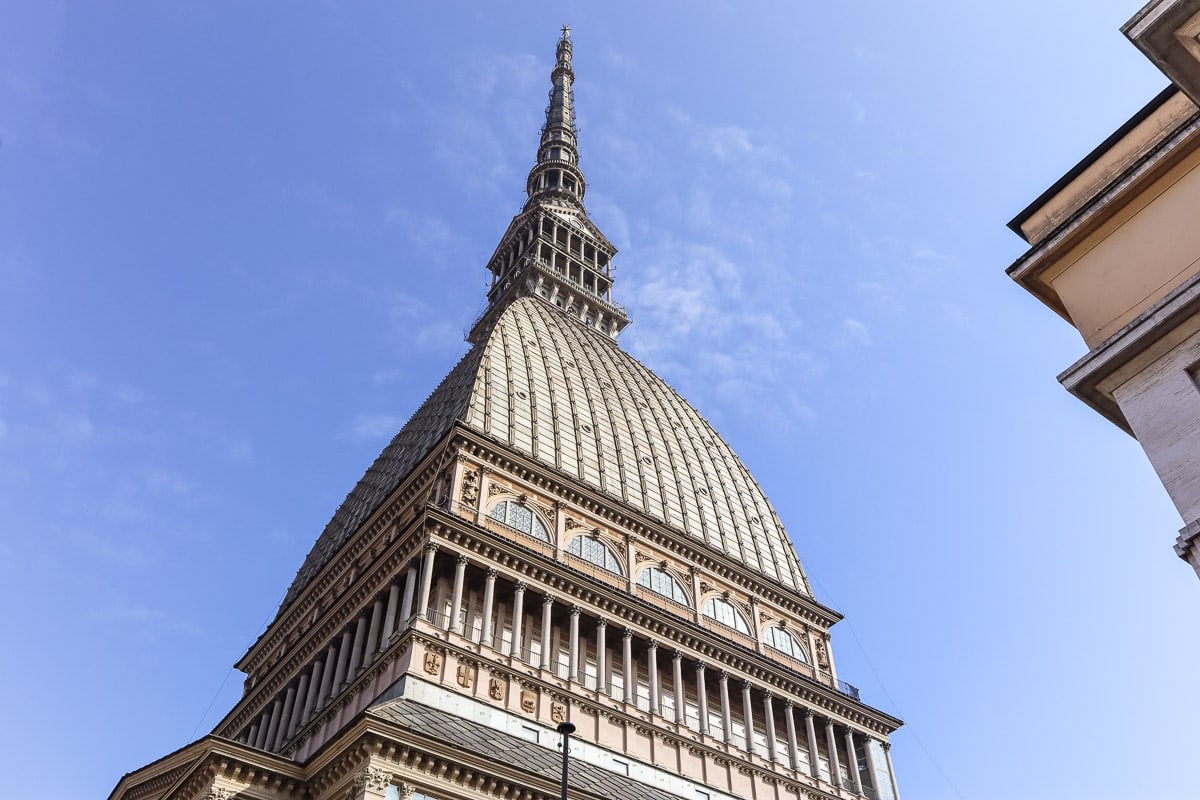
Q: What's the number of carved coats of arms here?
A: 5